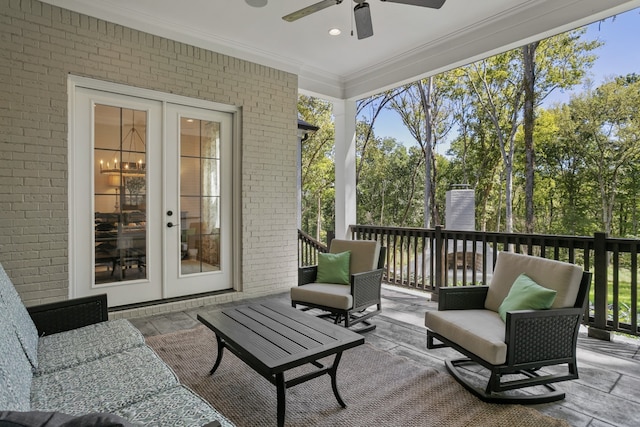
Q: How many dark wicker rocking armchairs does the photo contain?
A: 2